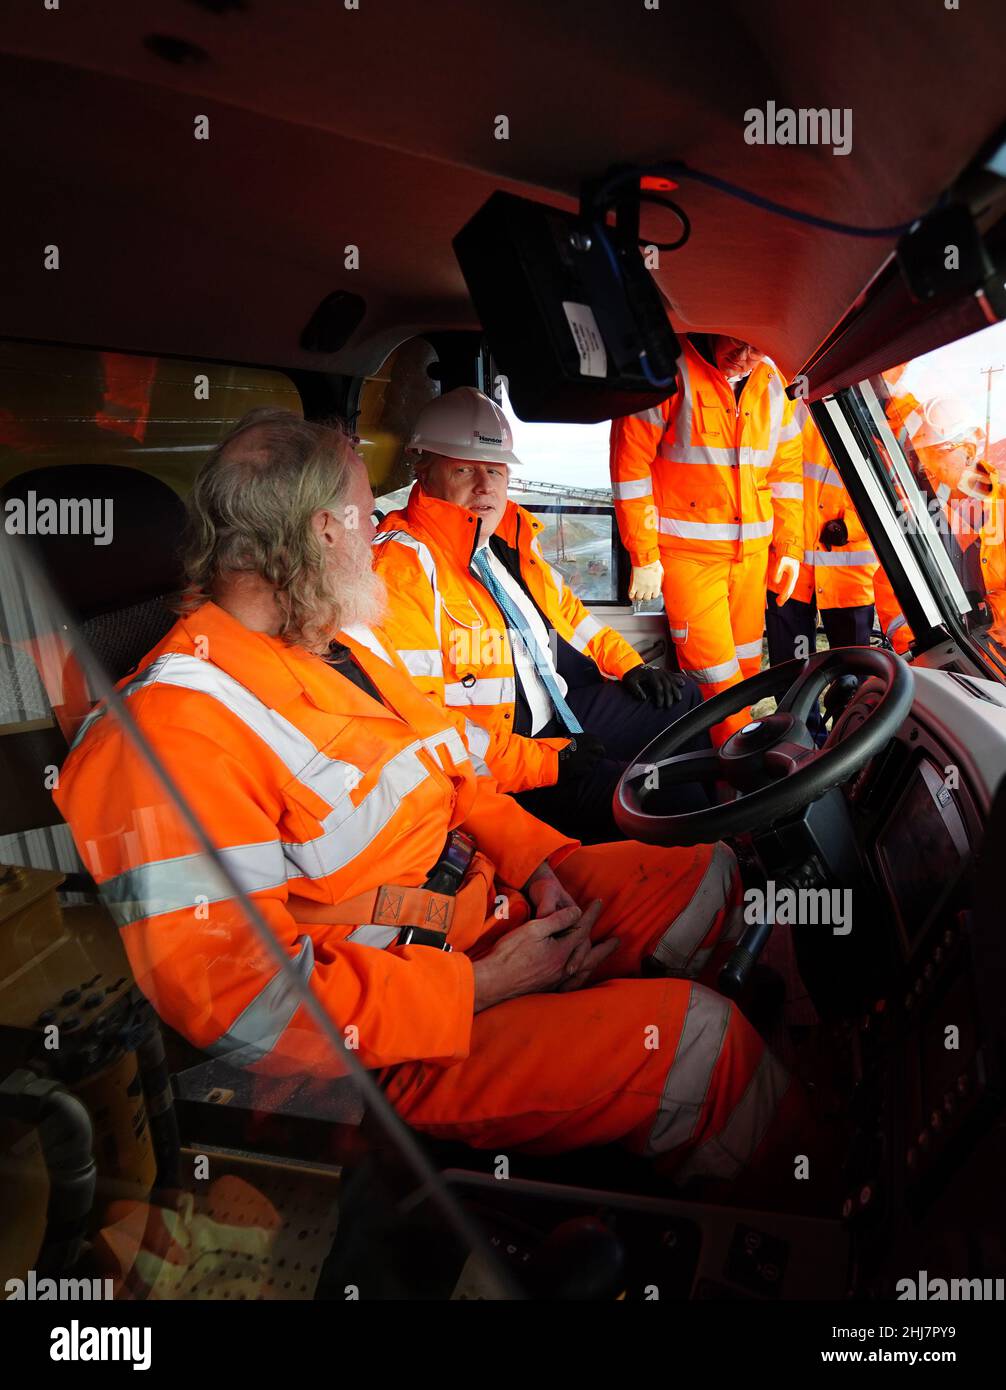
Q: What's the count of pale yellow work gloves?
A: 2